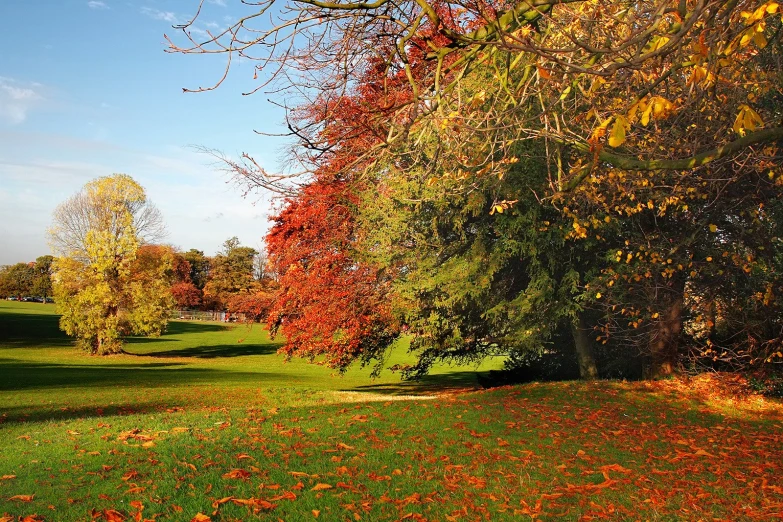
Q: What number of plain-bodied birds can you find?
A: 0